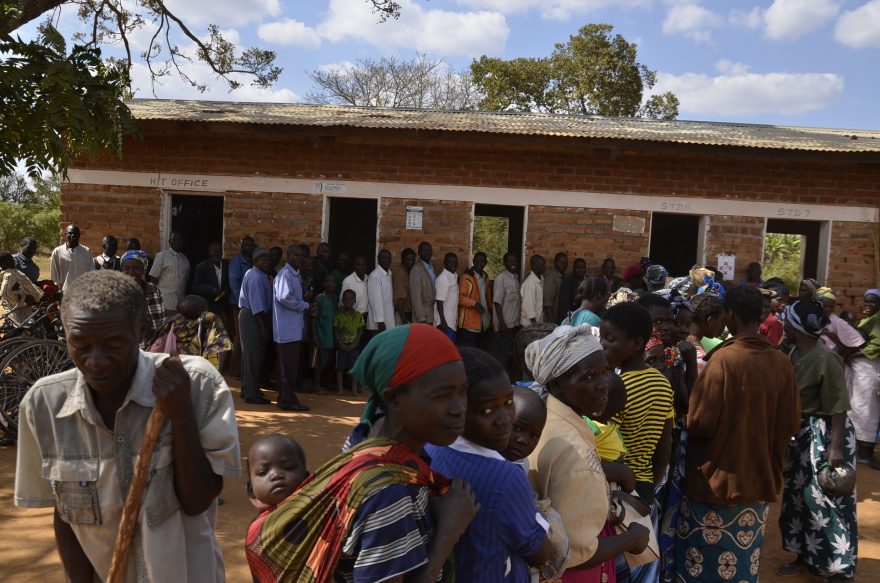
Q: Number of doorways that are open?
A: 5